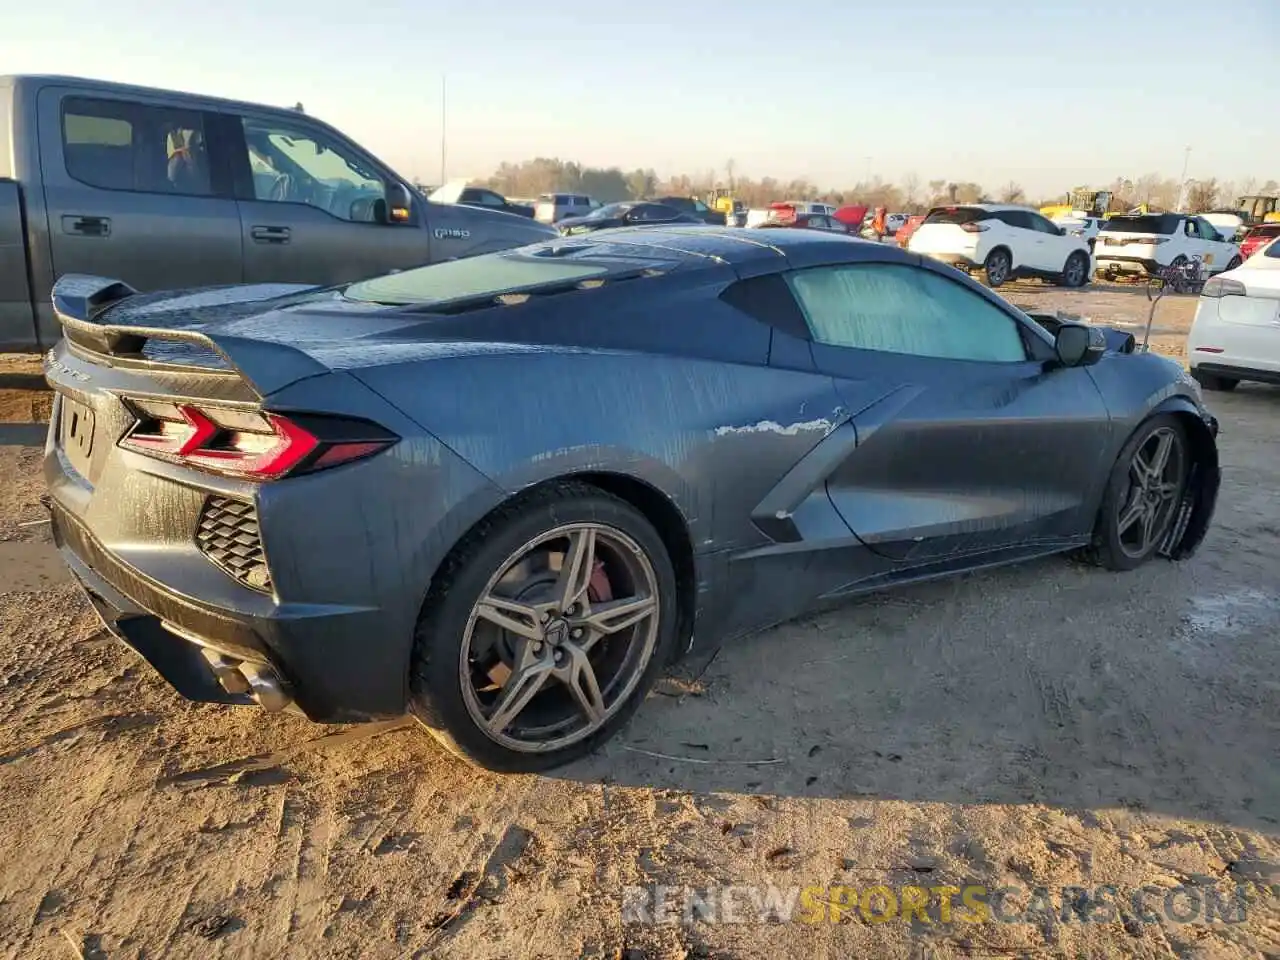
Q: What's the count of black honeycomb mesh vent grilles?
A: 1